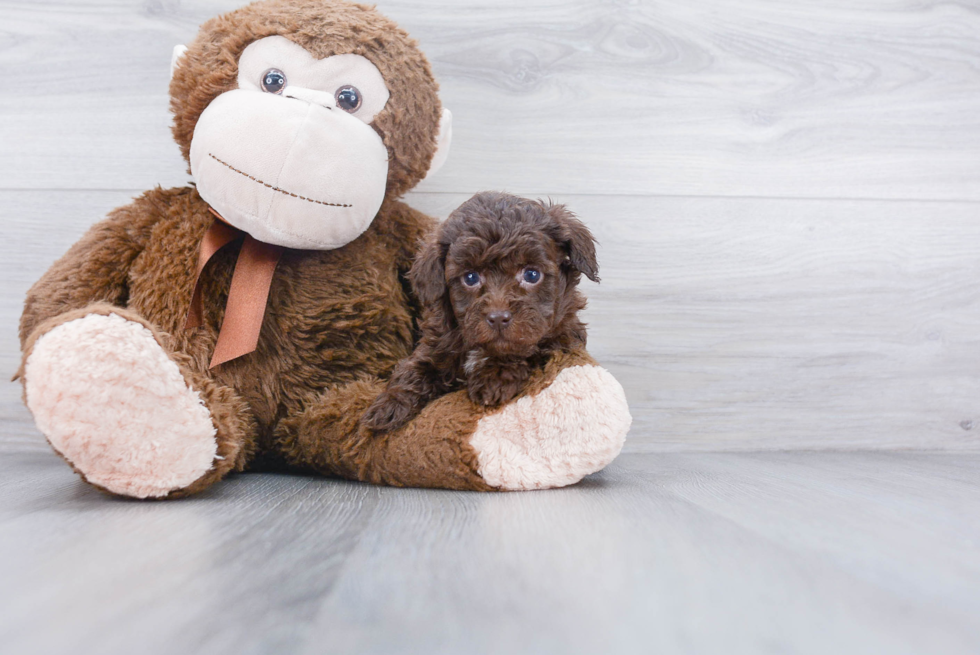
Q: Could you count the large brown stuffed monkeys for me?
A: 1